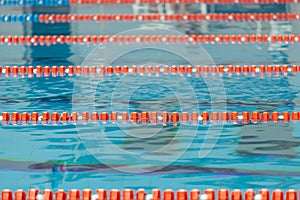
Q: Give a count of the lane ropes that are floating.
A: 6